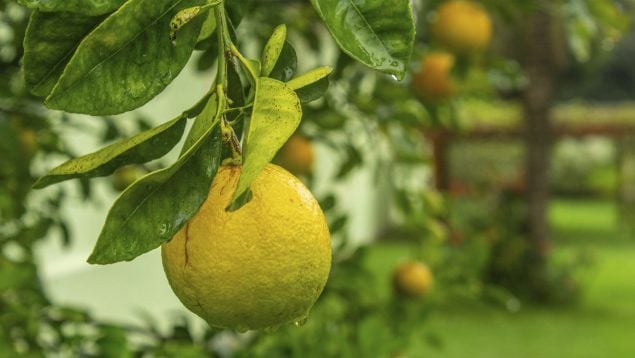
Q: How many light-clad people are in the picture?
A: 0